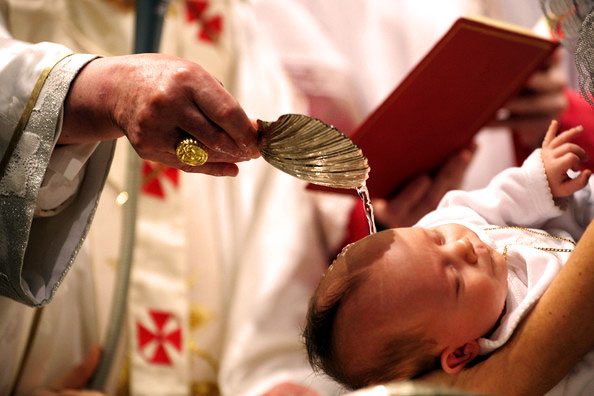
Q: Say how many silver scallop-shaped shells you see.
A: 1